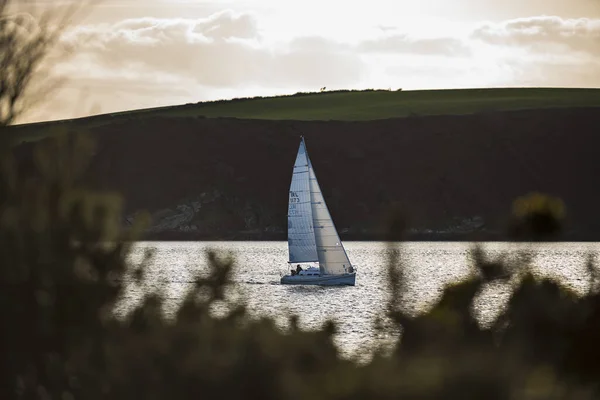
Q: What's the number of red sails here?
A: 0